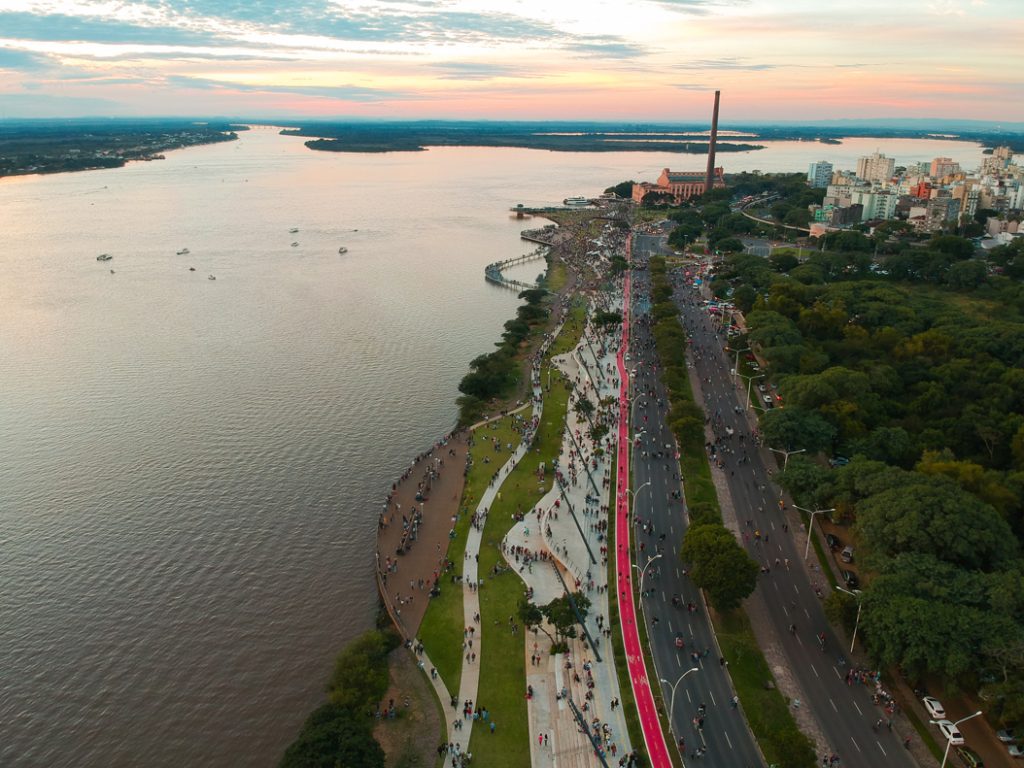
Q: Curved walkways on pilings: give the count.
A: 1